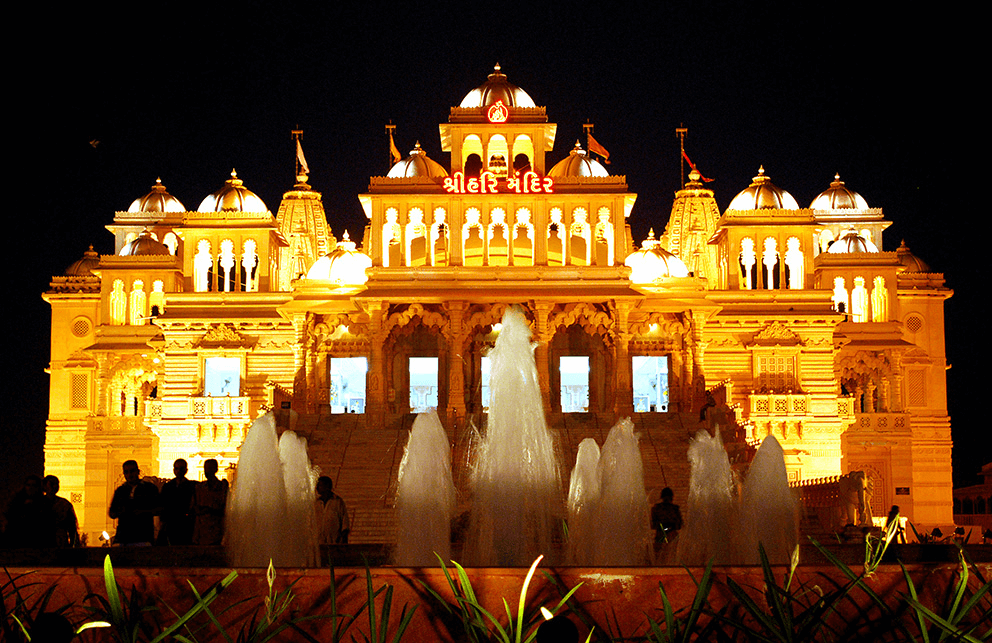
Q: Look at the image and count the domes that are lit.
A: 11